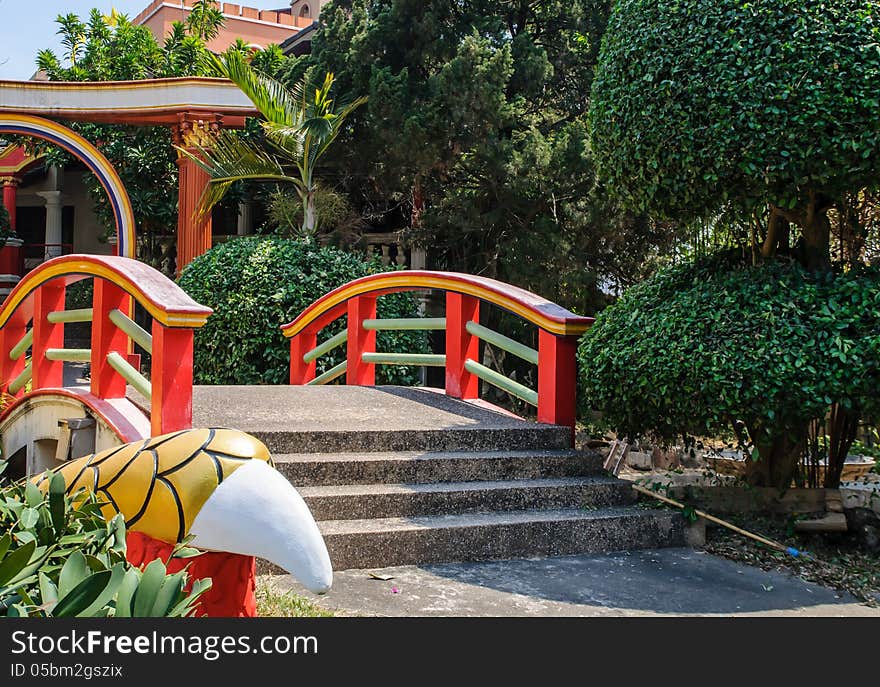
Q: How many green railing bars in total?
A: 12